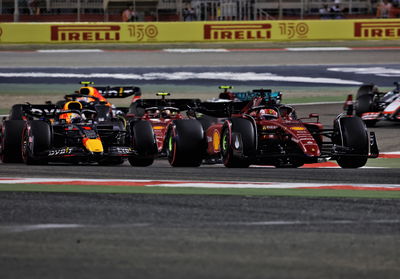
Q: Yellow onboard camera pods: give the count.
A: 3